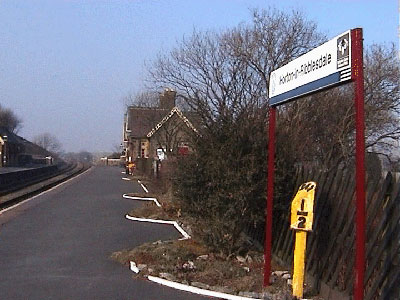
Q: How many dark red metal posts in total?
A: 2